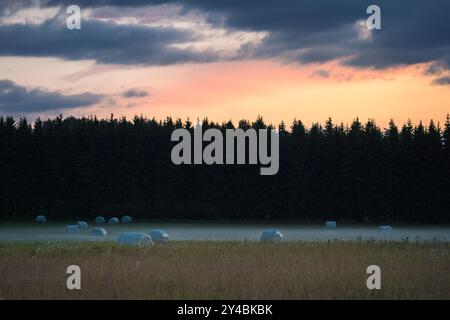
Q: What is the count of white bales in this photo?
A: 12